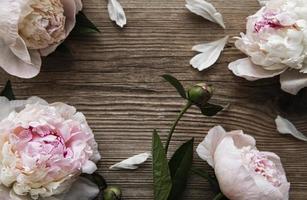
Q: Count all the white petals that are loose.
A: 5